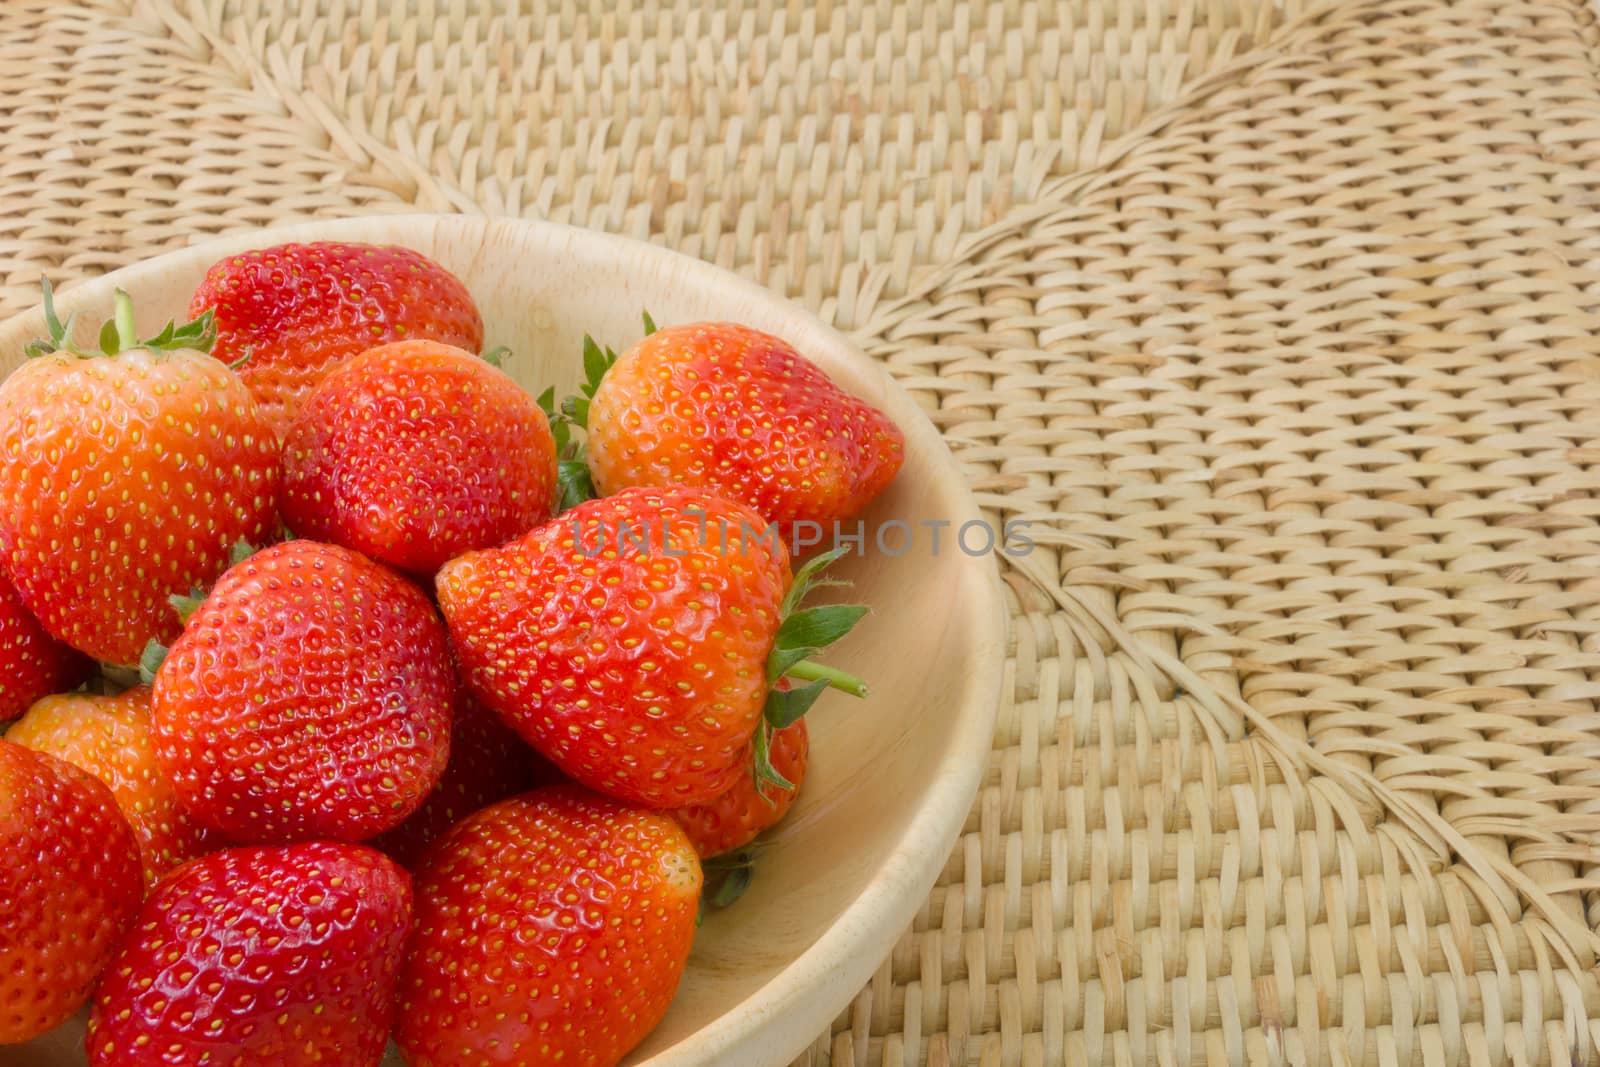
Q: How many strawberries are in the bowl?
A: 13